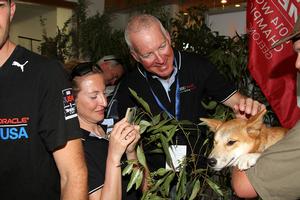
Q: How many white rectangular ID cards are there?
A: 1